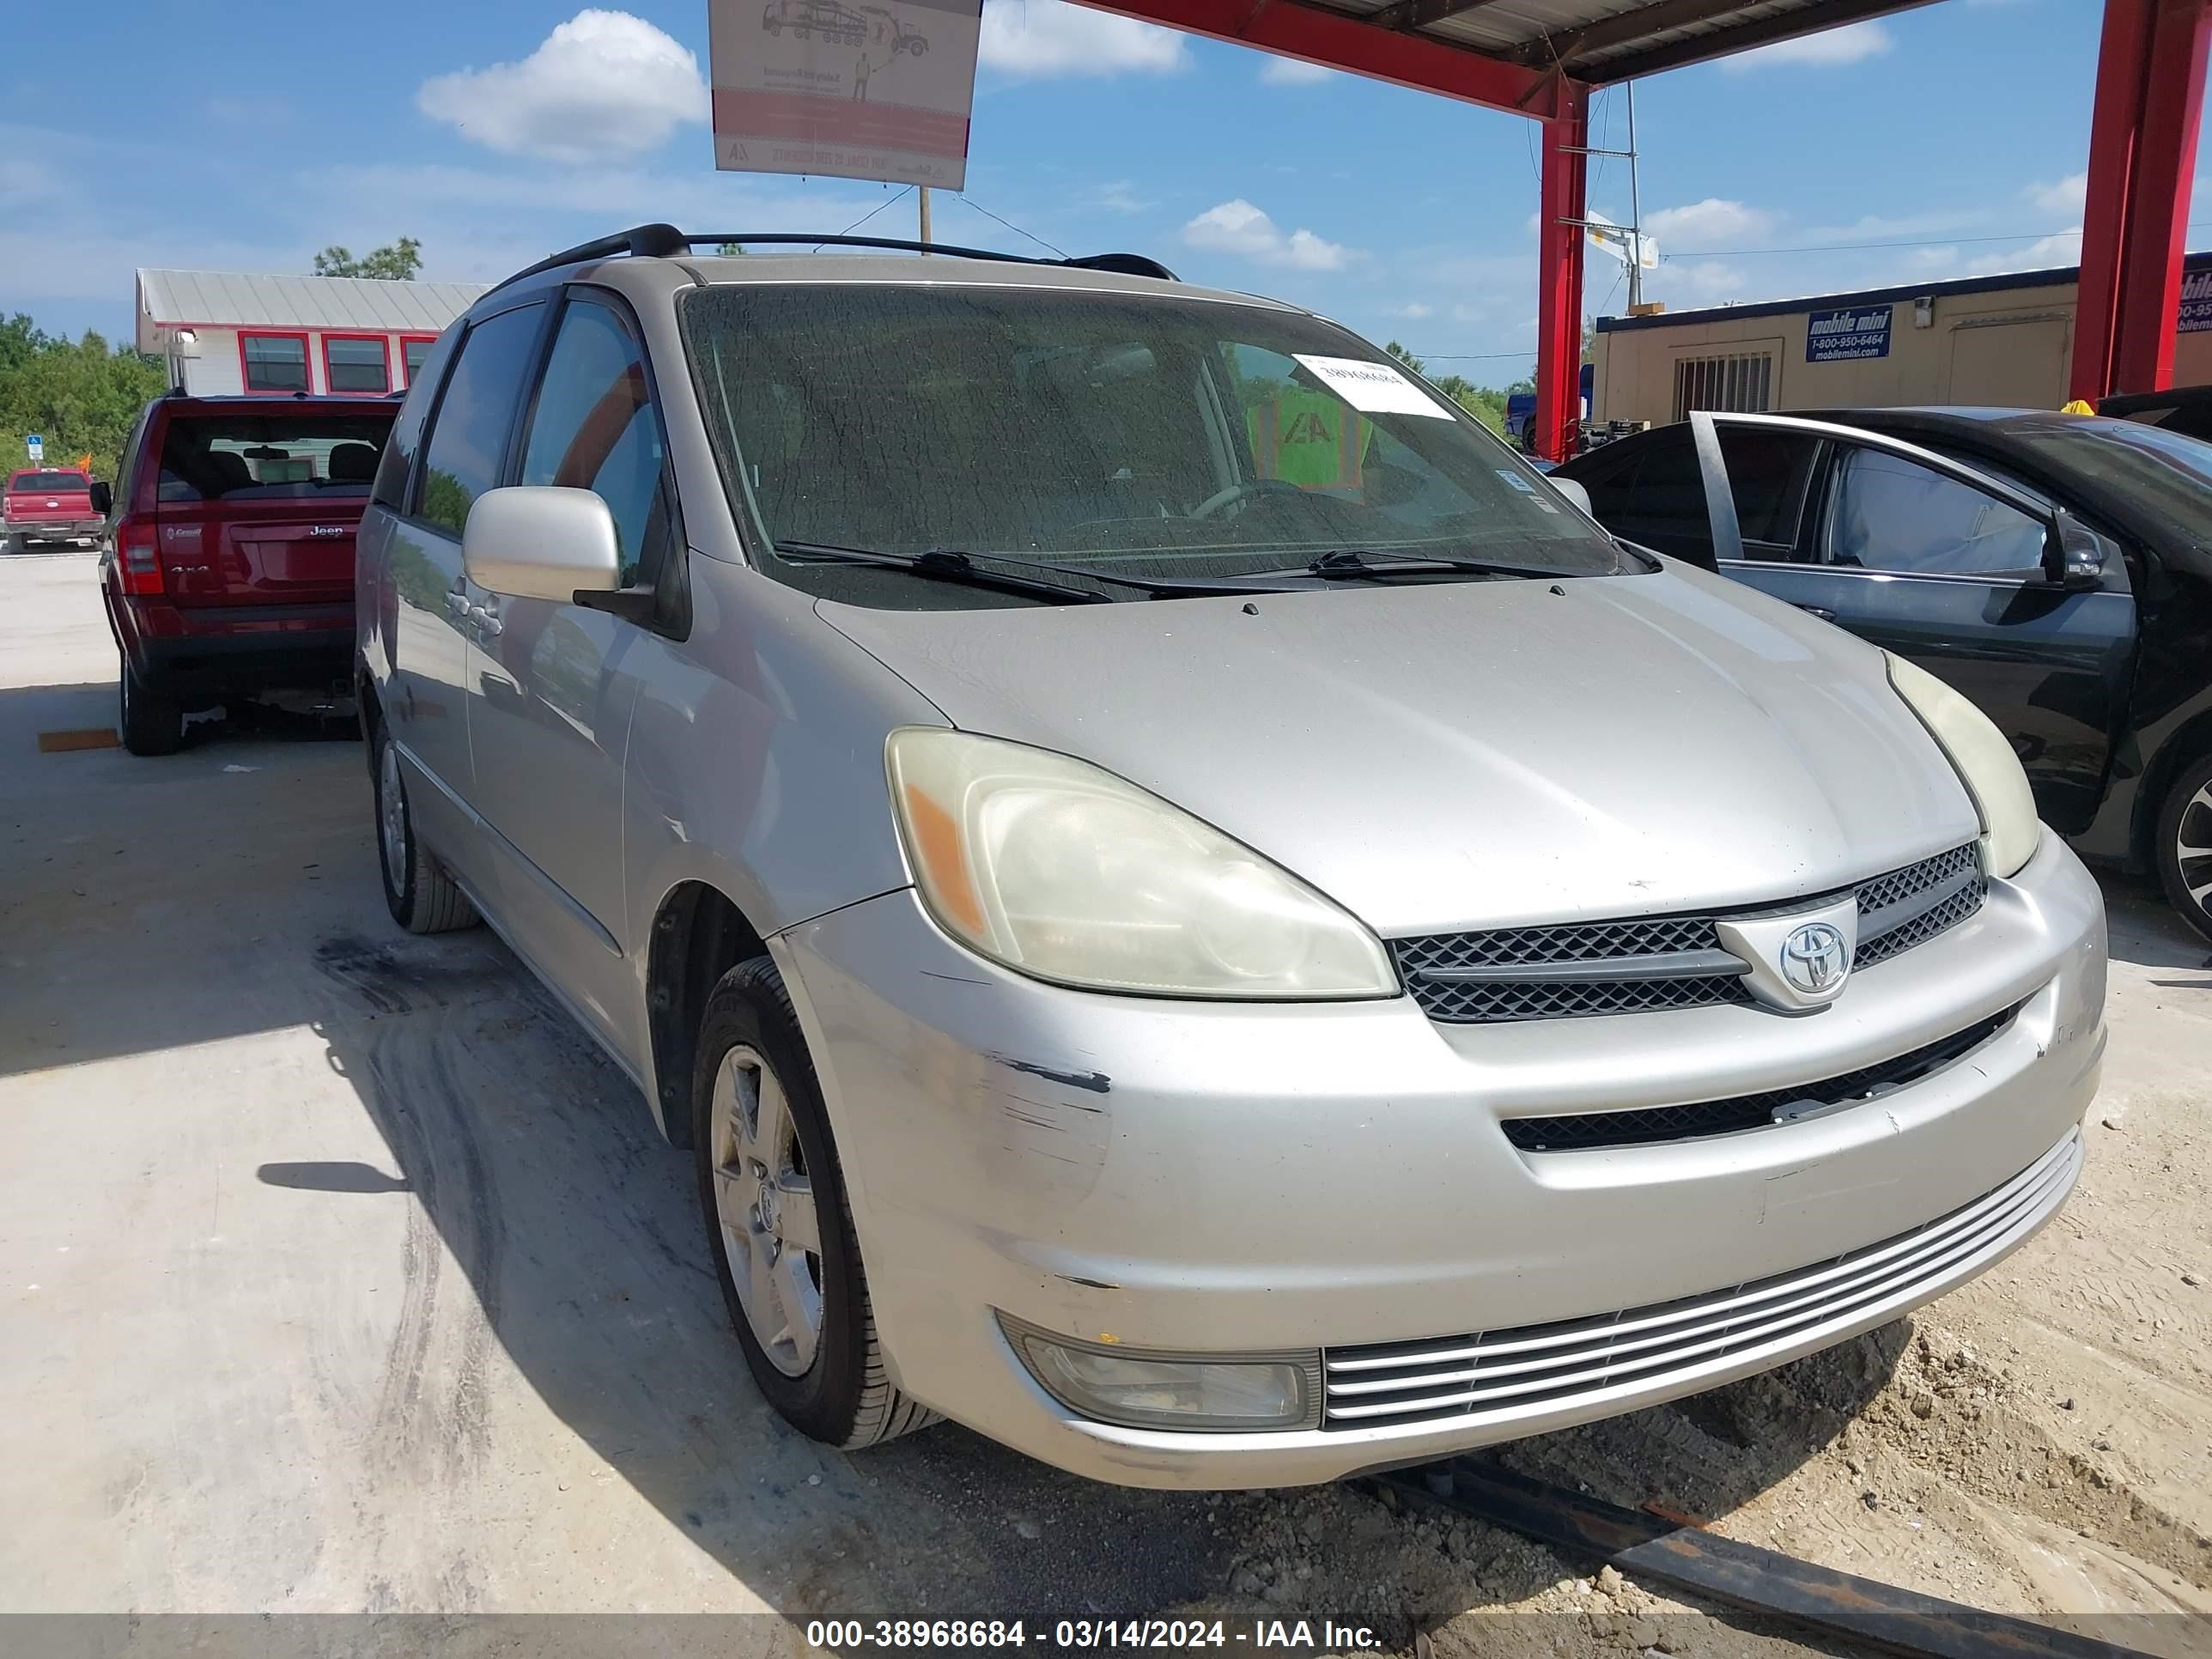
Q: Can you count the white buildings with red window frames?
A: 1